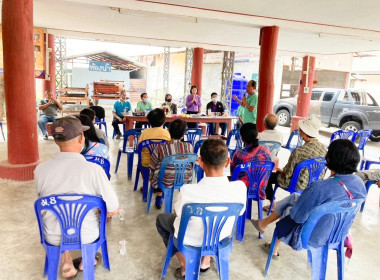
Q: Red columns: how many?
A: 5